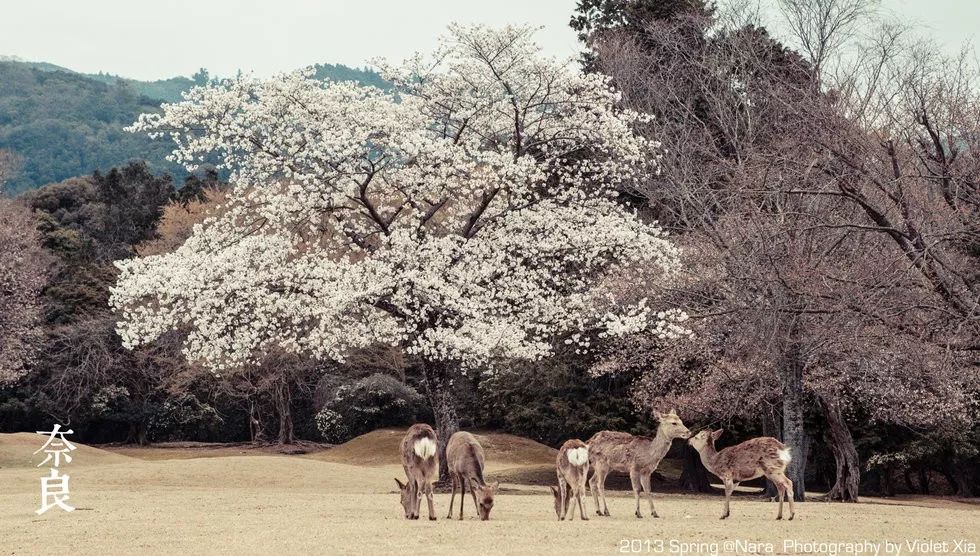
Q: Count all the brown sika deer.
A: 5